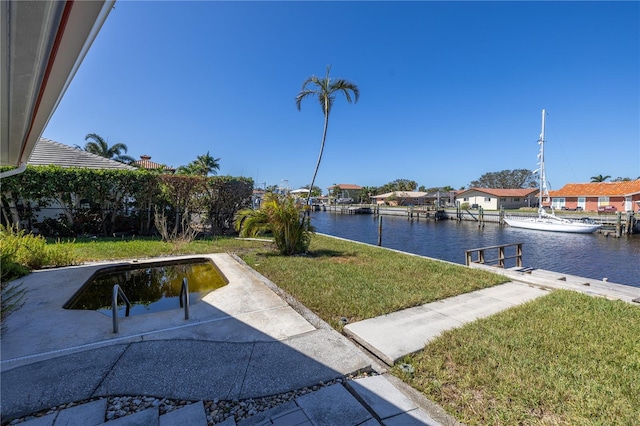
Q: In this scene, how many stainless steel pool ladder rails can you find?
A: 2